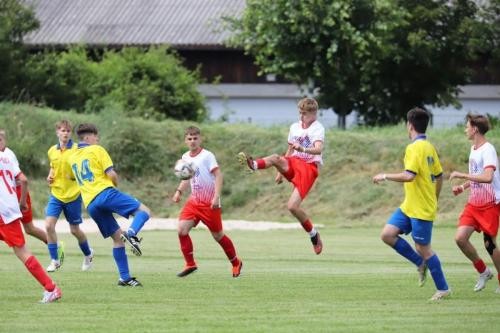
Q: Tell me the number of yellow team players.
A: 3